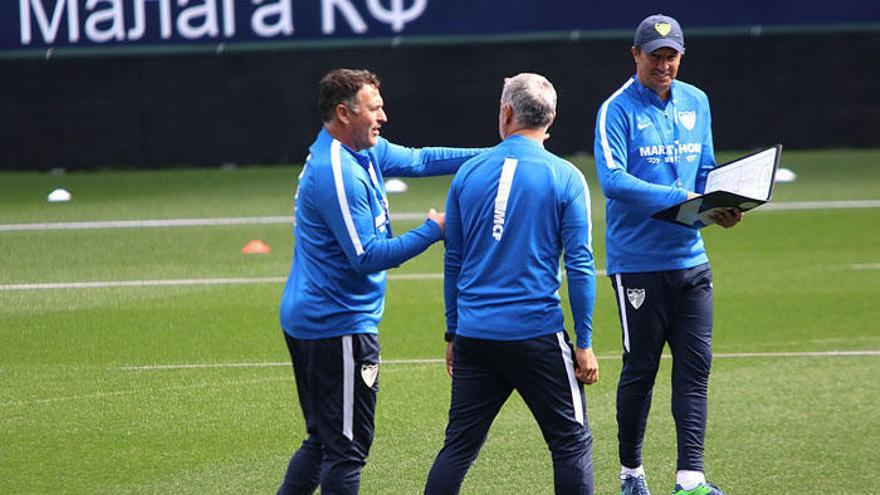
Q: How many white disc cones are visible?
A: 3